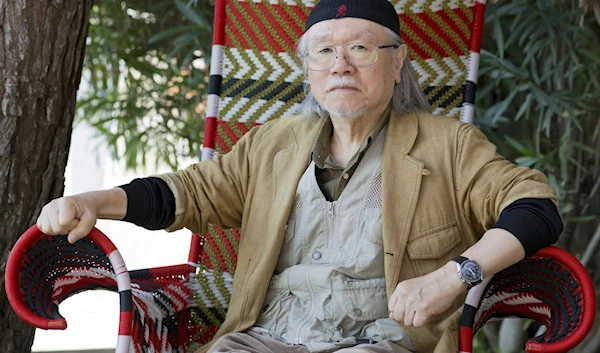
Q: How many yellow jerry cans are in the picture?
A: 0